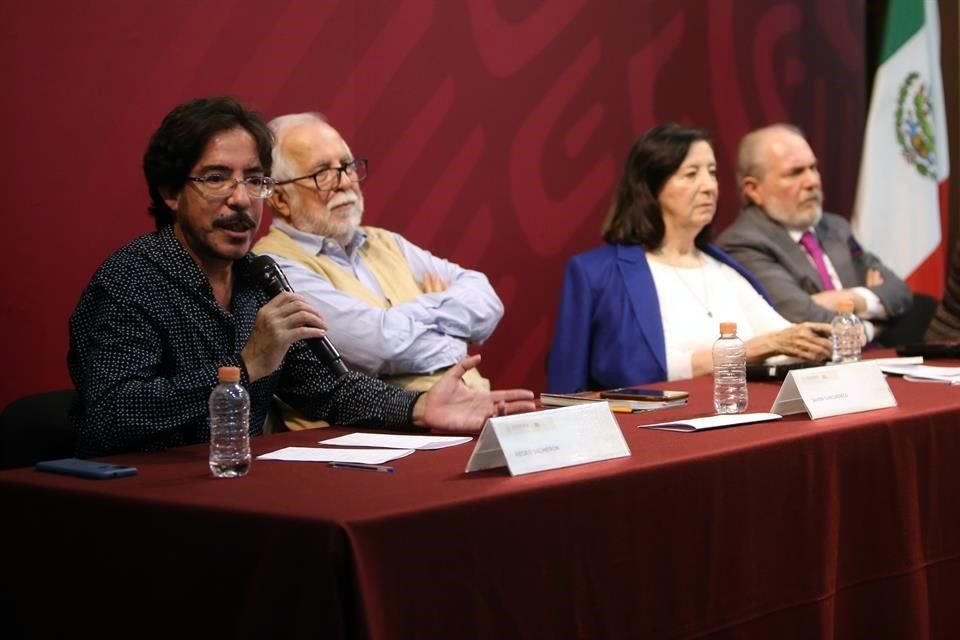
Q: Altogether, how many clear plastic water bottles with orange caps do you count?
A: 3